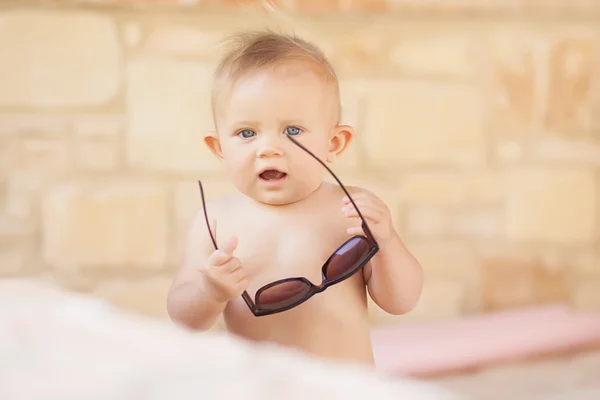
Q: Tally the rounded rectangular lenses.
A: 2